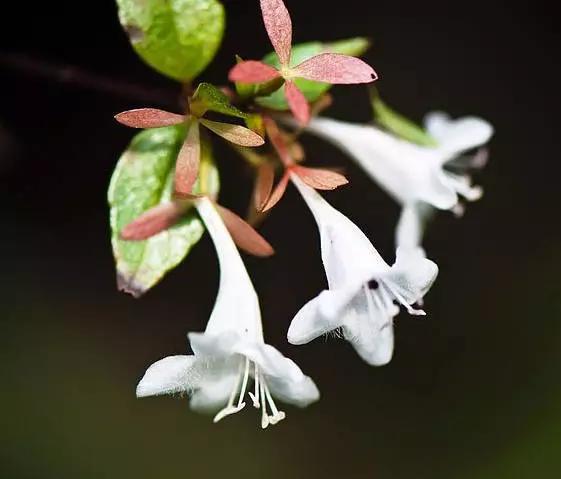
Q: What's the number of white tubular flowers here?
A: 3